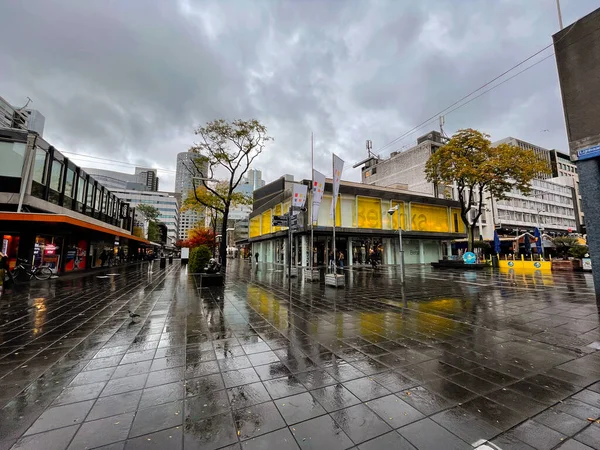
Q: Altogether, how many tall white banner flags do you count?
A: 3